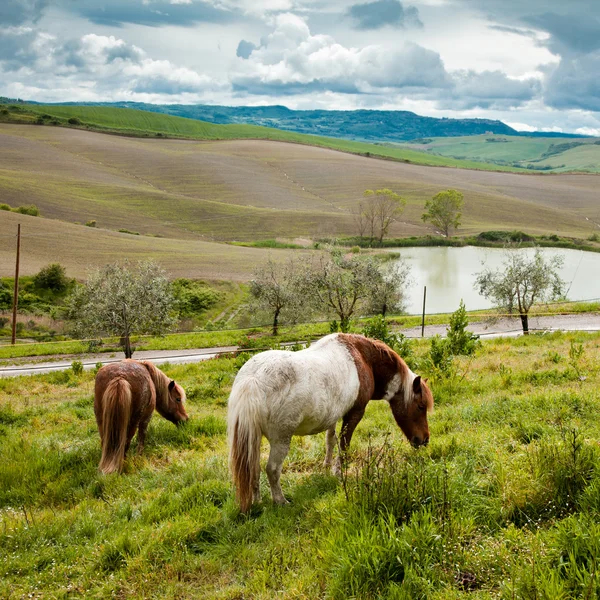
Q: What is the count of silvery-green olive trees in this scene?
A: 5